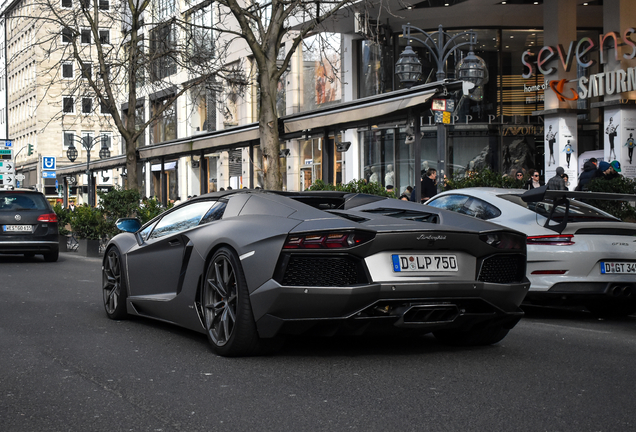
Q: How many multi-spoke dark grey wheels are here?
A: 2